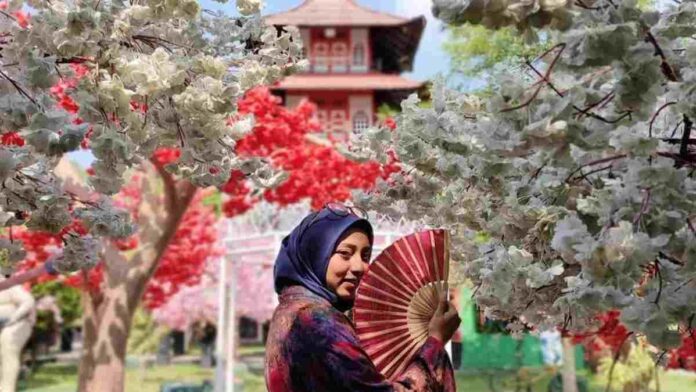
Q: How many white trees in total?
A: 2